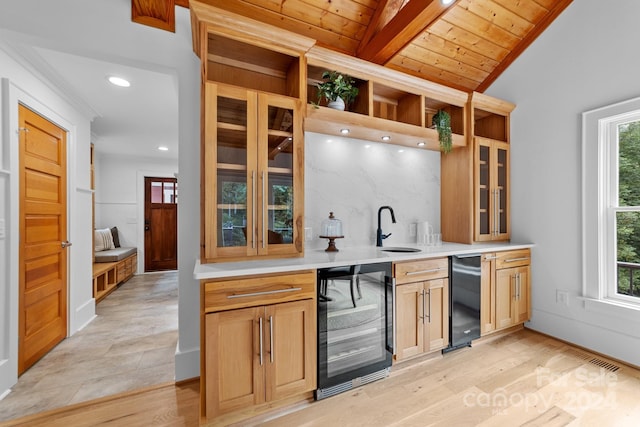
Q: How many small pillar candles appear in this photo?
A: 0